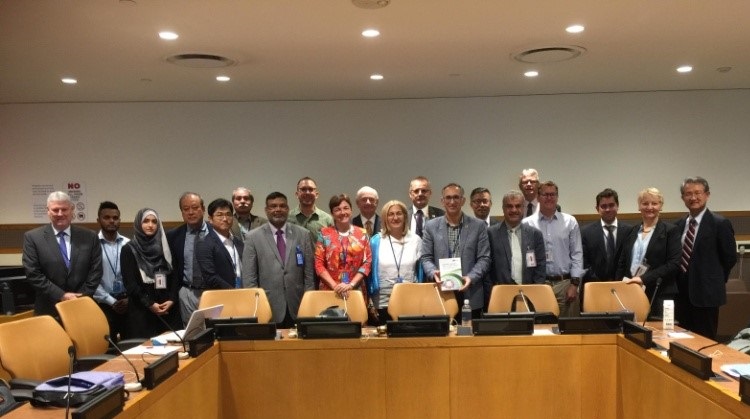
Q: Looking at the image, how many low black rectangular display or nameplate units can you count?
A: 11